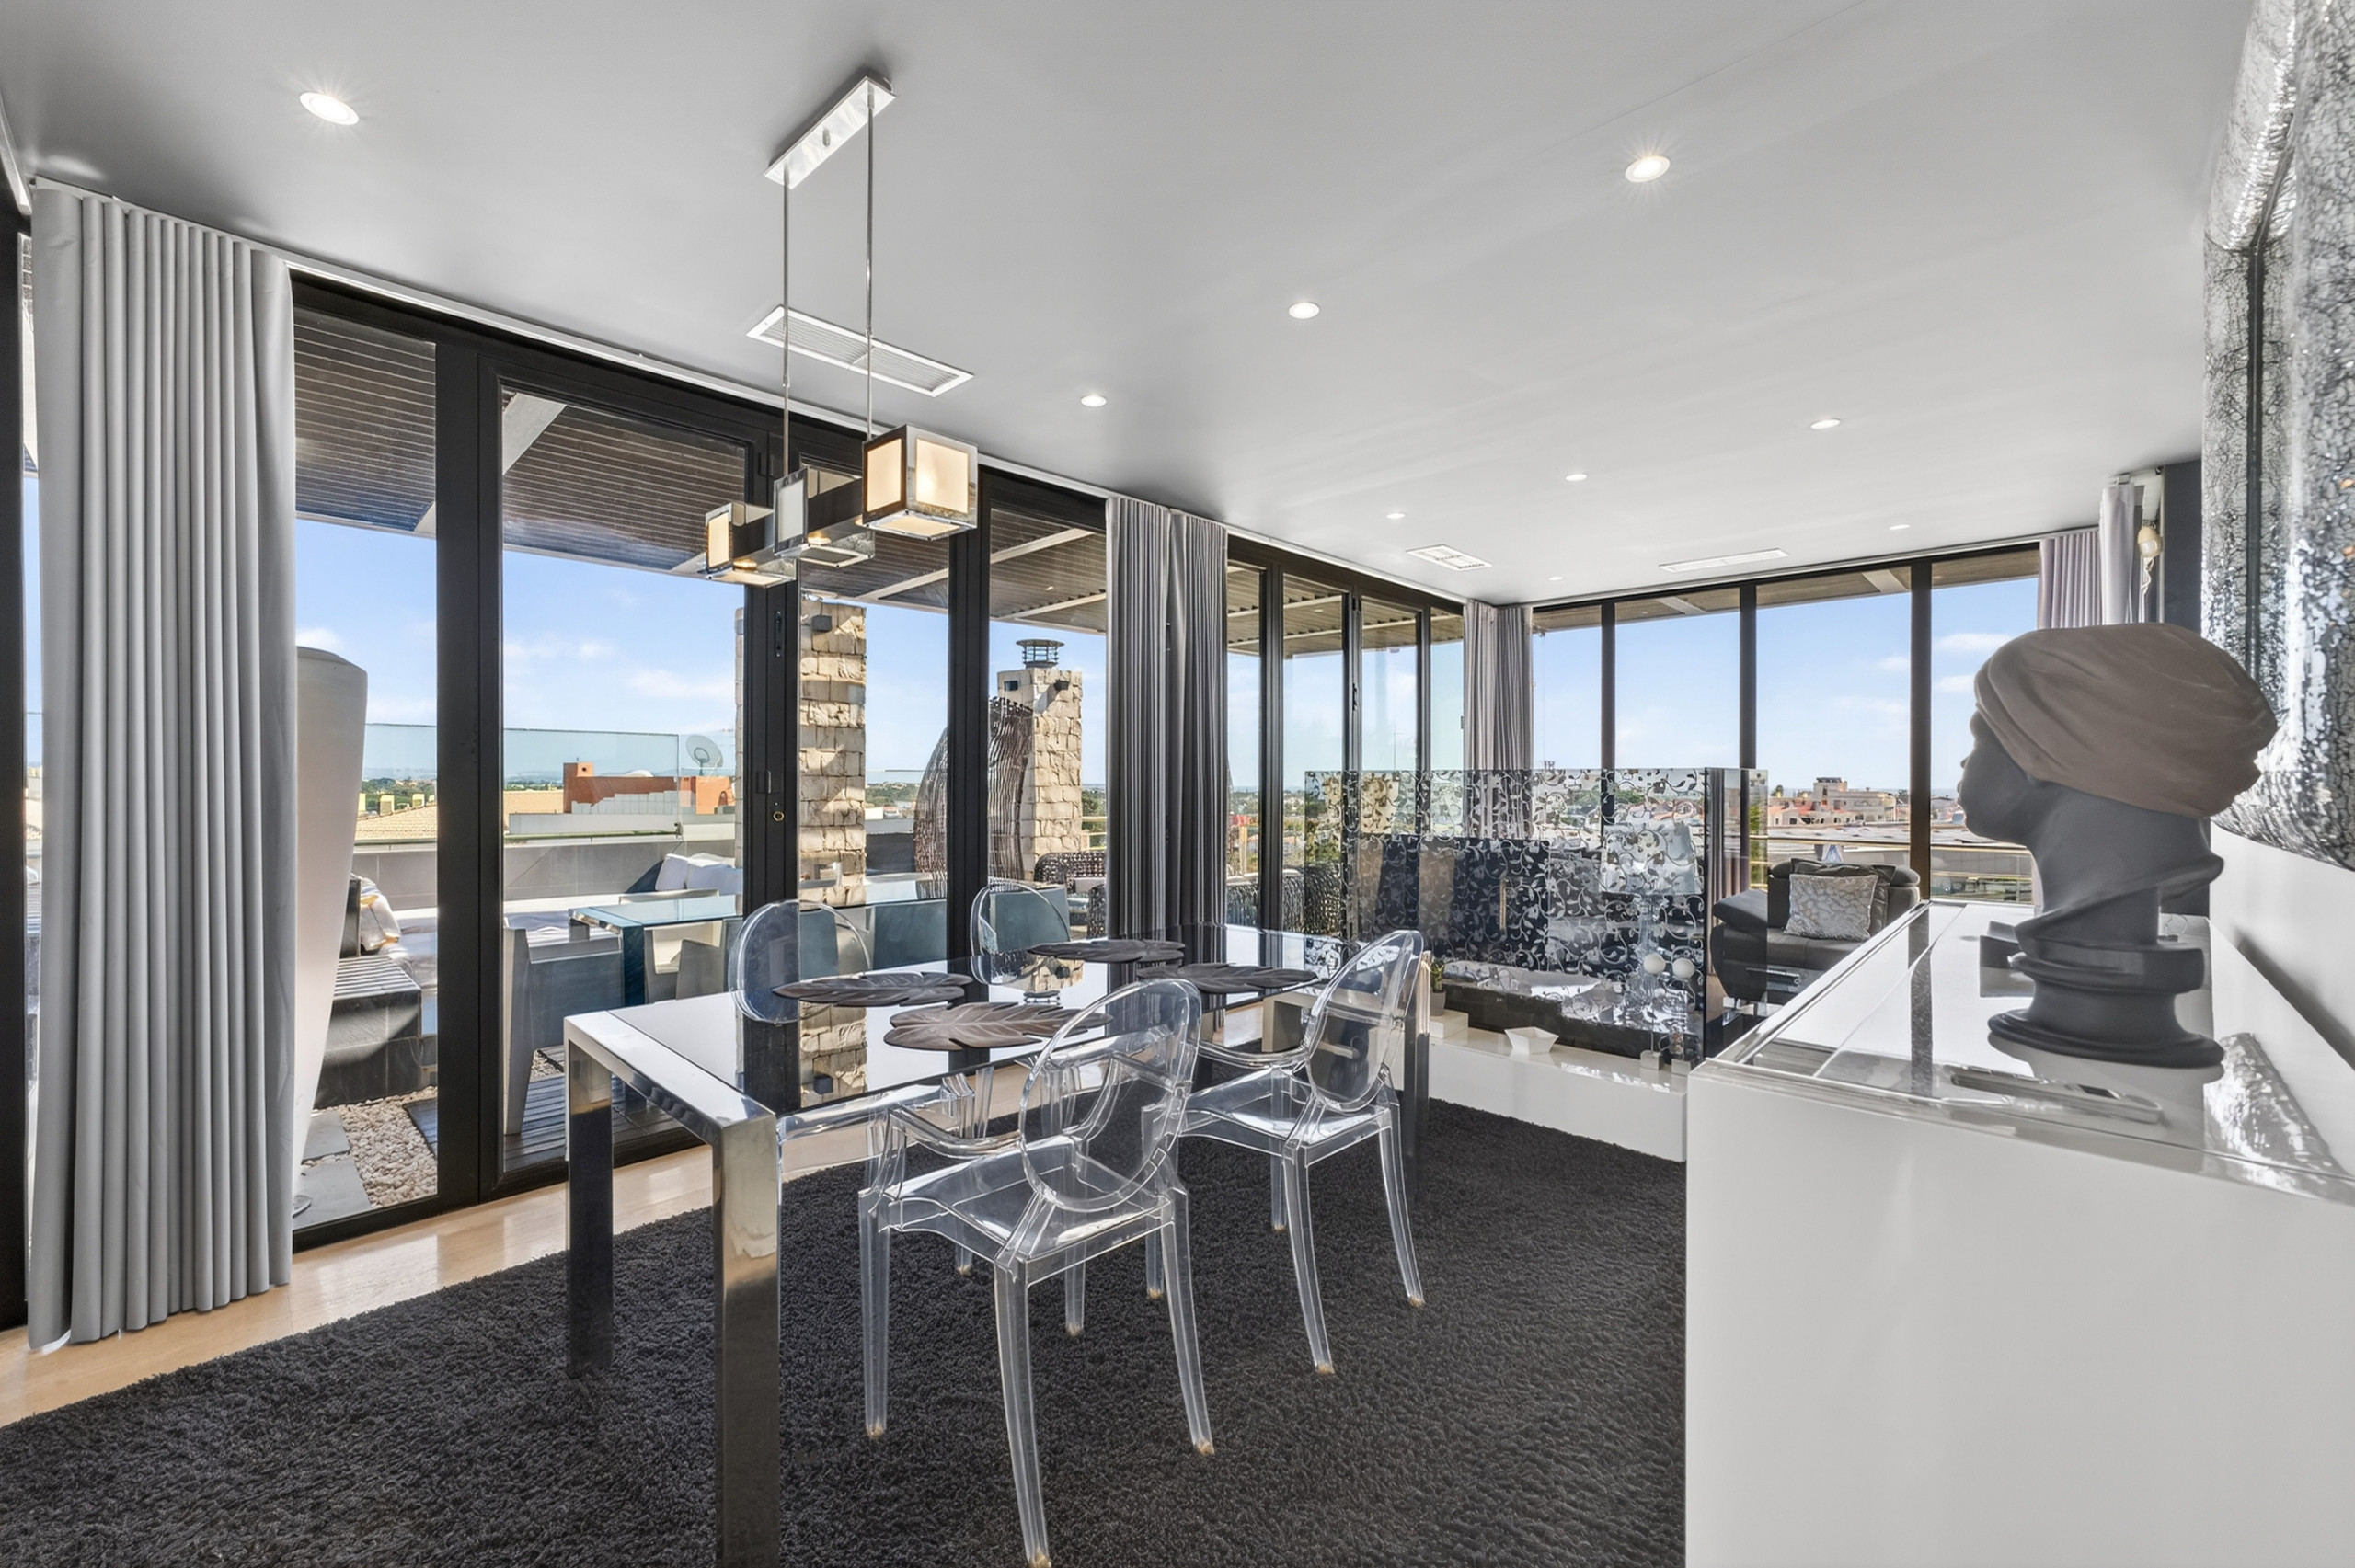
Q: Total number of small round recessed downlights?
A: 9